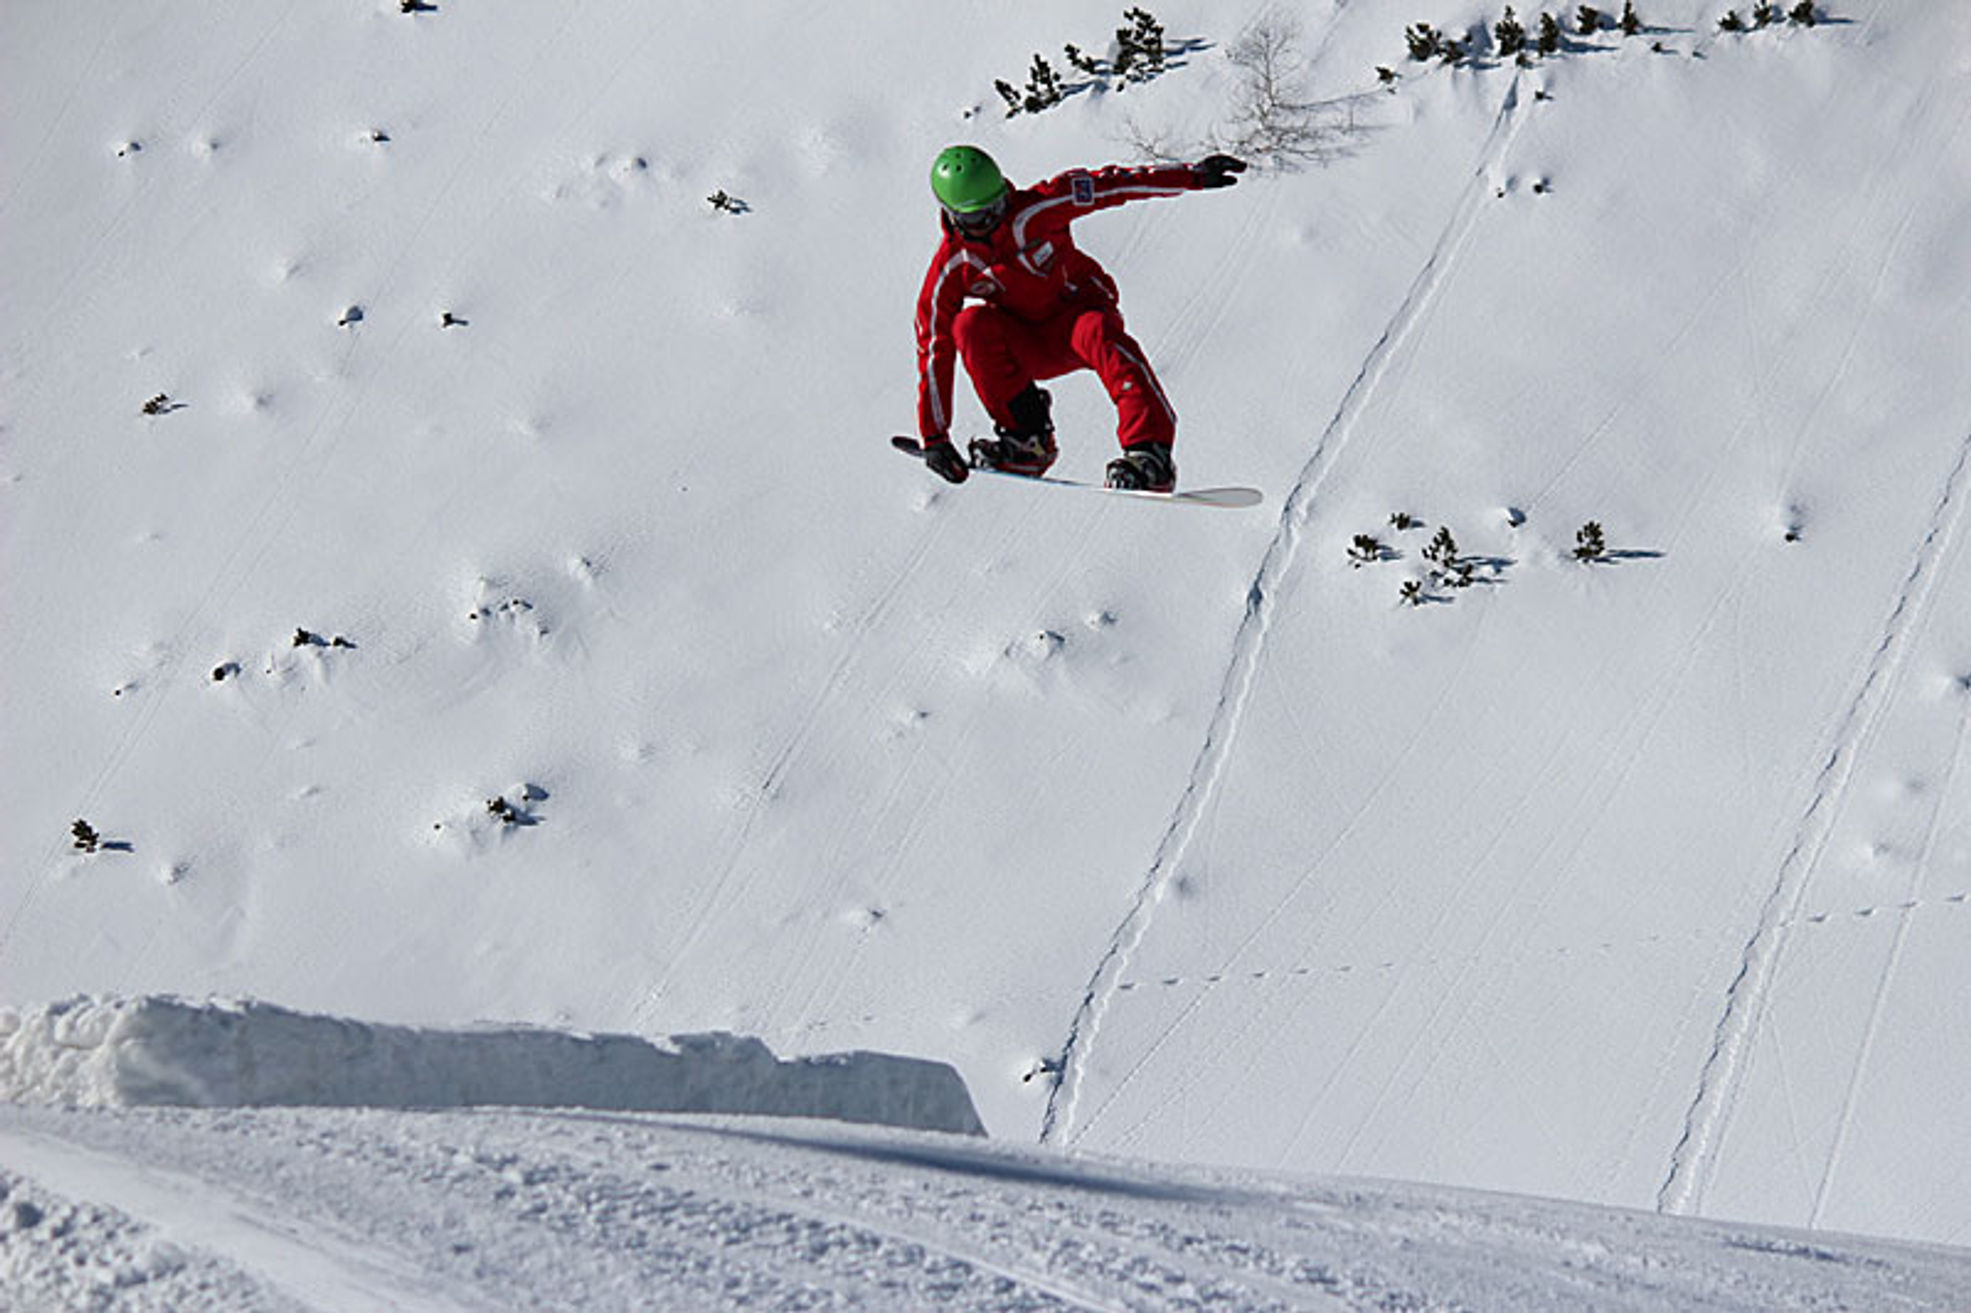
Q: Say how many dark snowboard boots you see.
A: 2